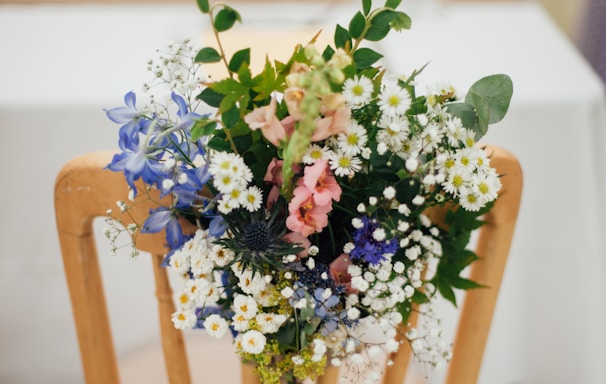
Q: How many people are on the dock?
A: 0